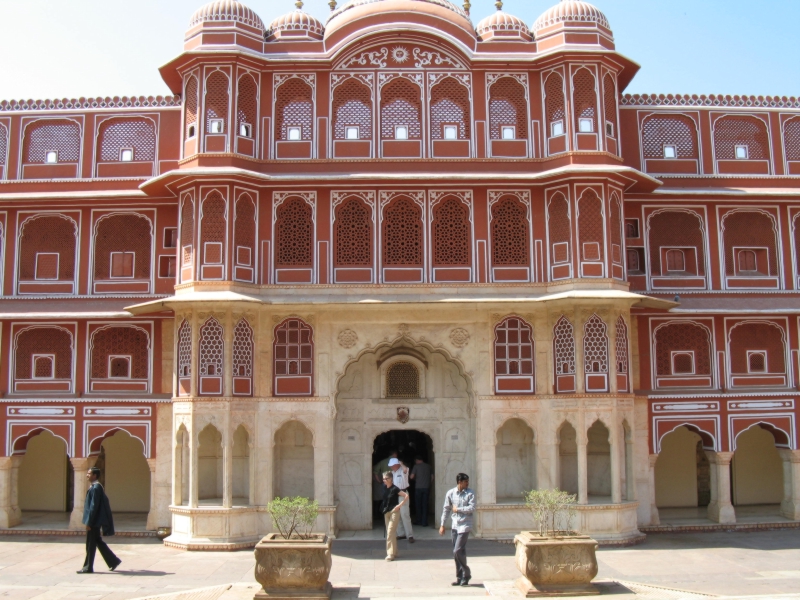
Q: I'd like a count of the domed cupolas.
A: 4